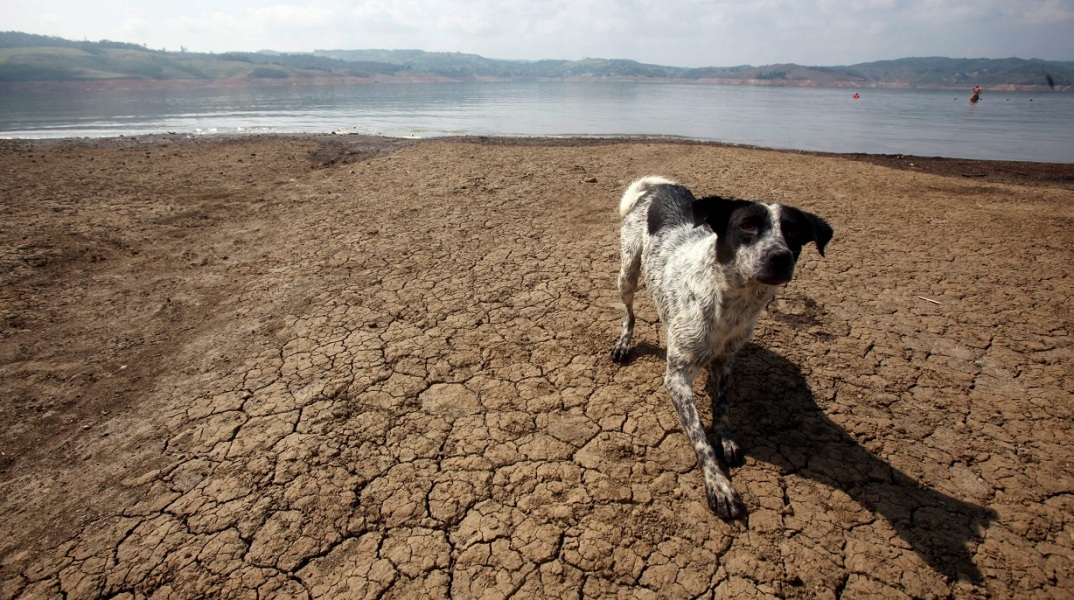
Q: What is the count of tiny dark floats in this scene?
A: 4